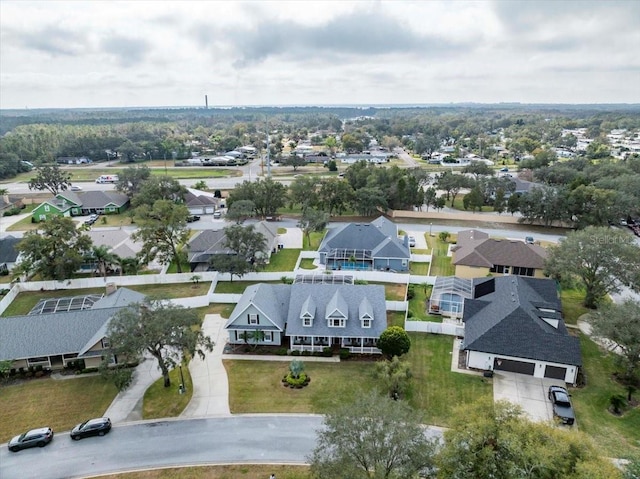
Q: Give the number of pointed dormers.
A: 3